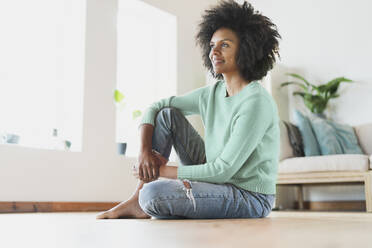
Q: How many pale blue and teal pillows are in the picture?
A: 3